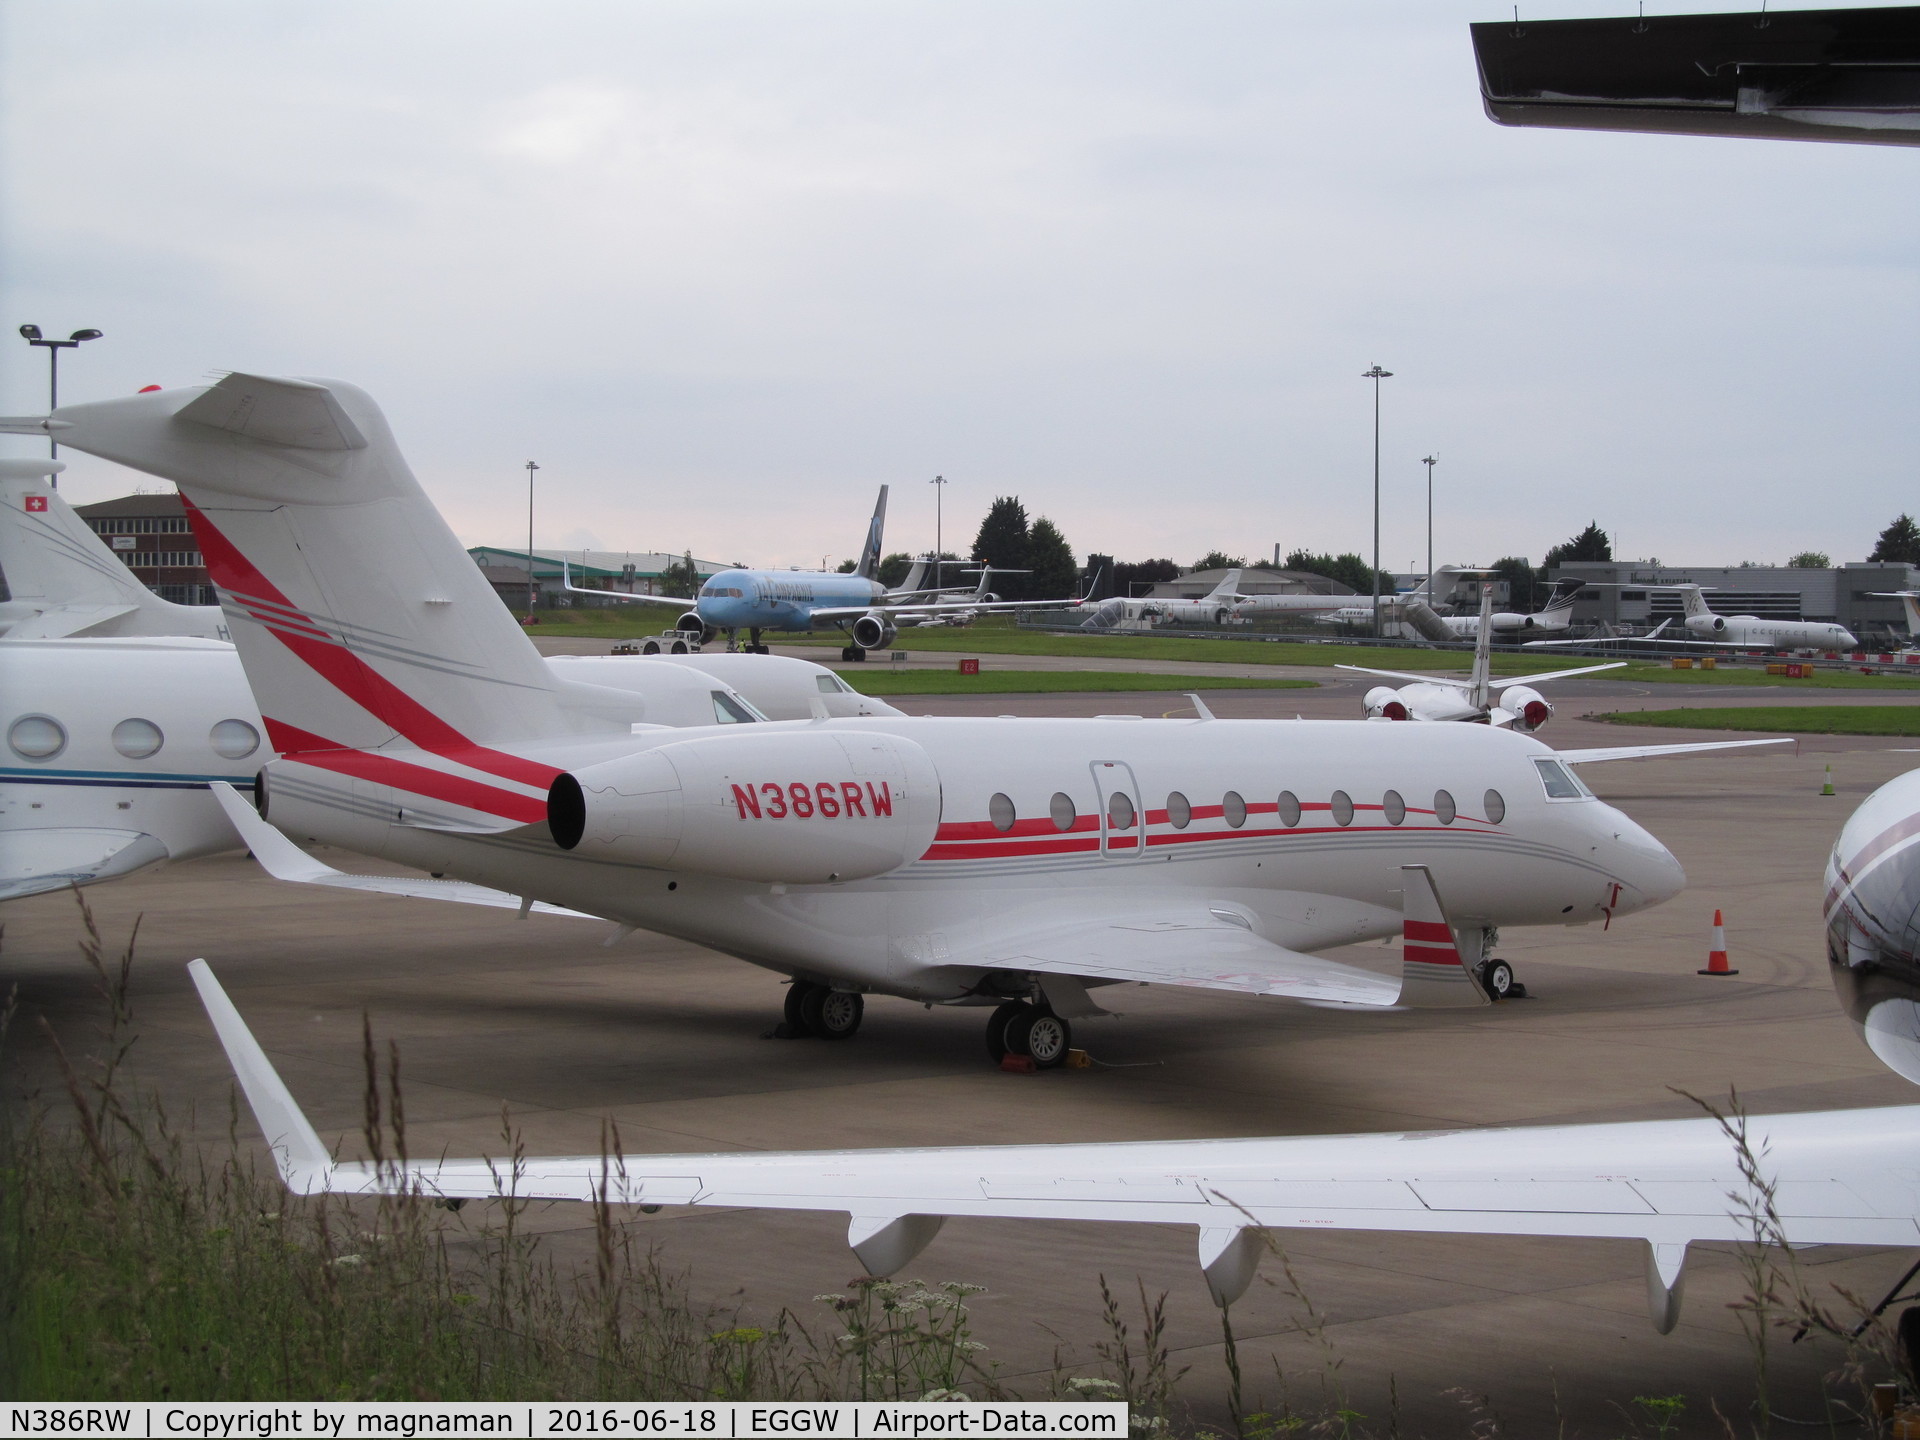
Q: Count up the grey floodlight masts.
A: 5